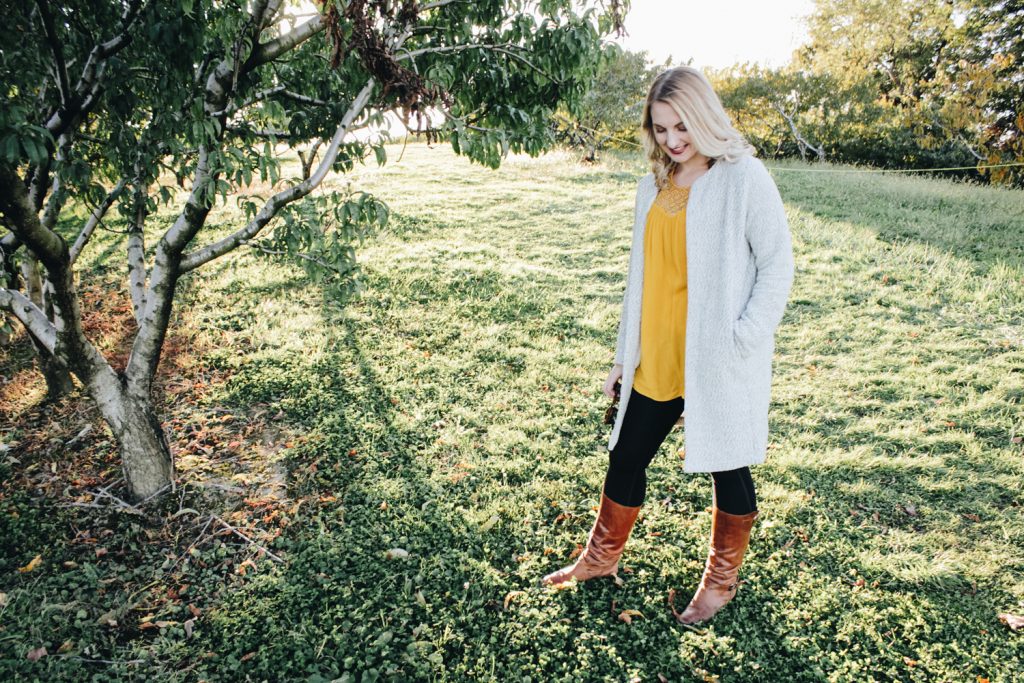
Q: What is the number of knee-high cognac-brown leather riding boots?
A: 2